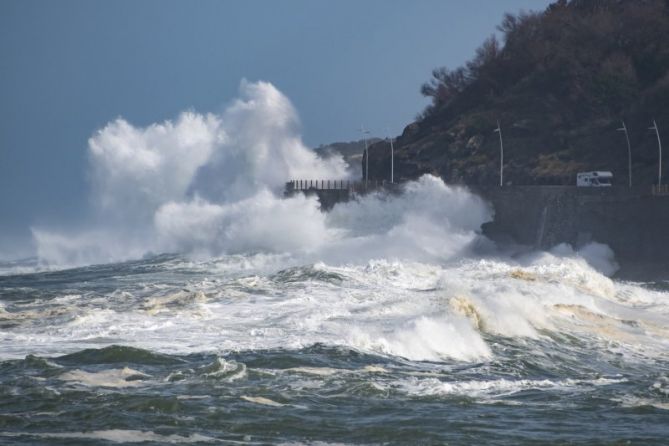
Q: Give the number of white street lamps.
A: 5